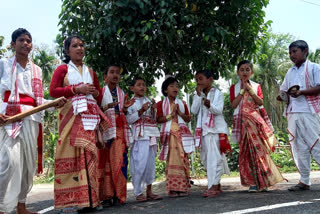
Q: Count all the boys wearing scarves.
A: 4